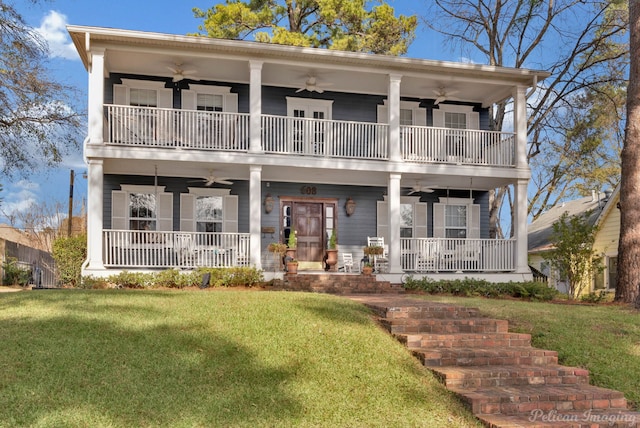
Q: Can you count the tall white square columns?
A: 8